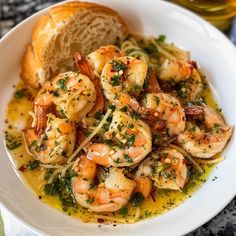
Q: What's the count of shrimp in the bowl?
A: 10